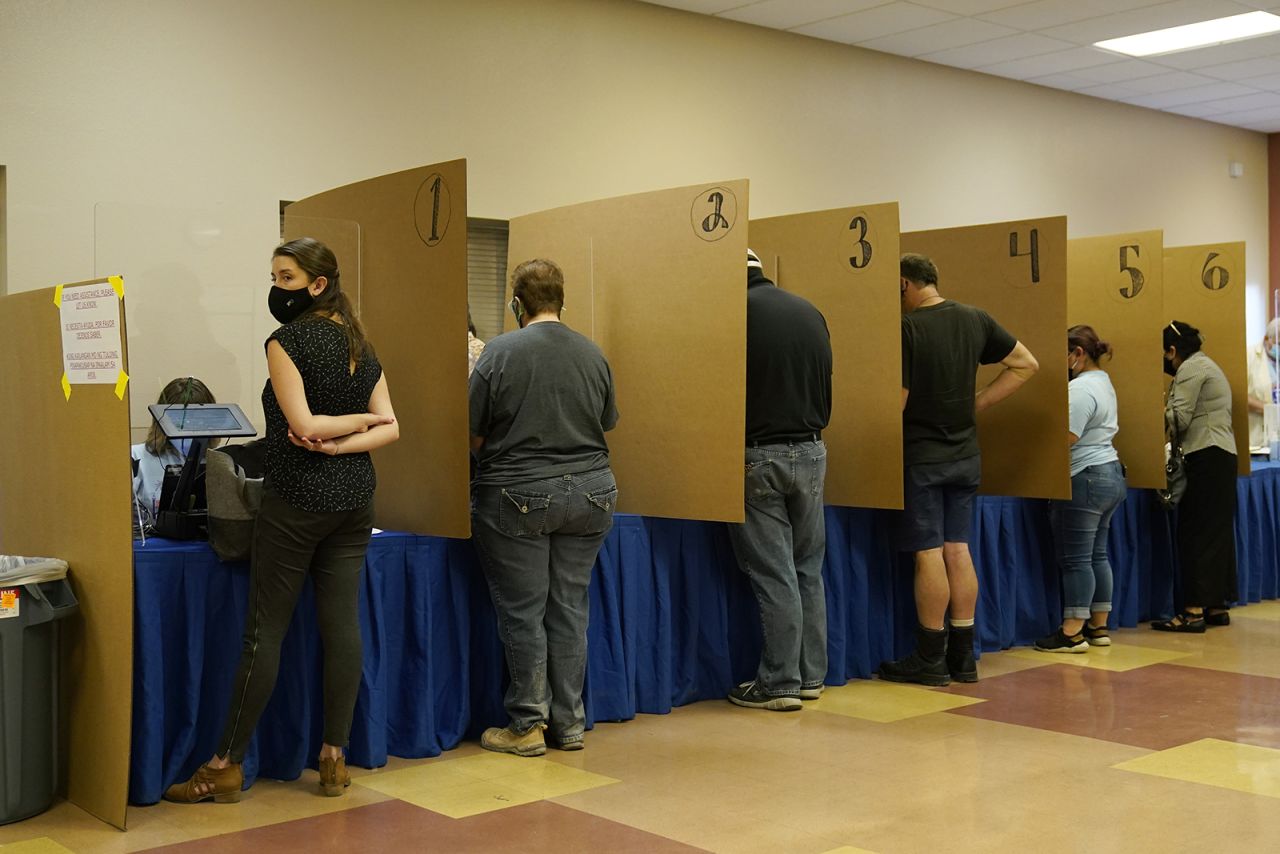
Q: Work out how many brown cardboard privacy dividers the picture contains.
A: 7